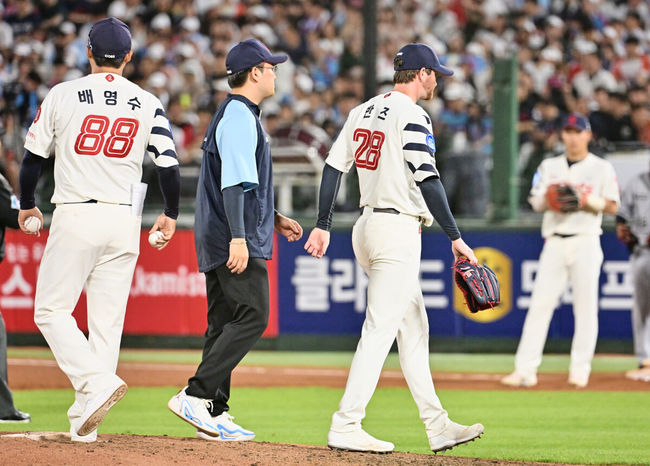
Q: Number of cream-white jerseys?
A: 3